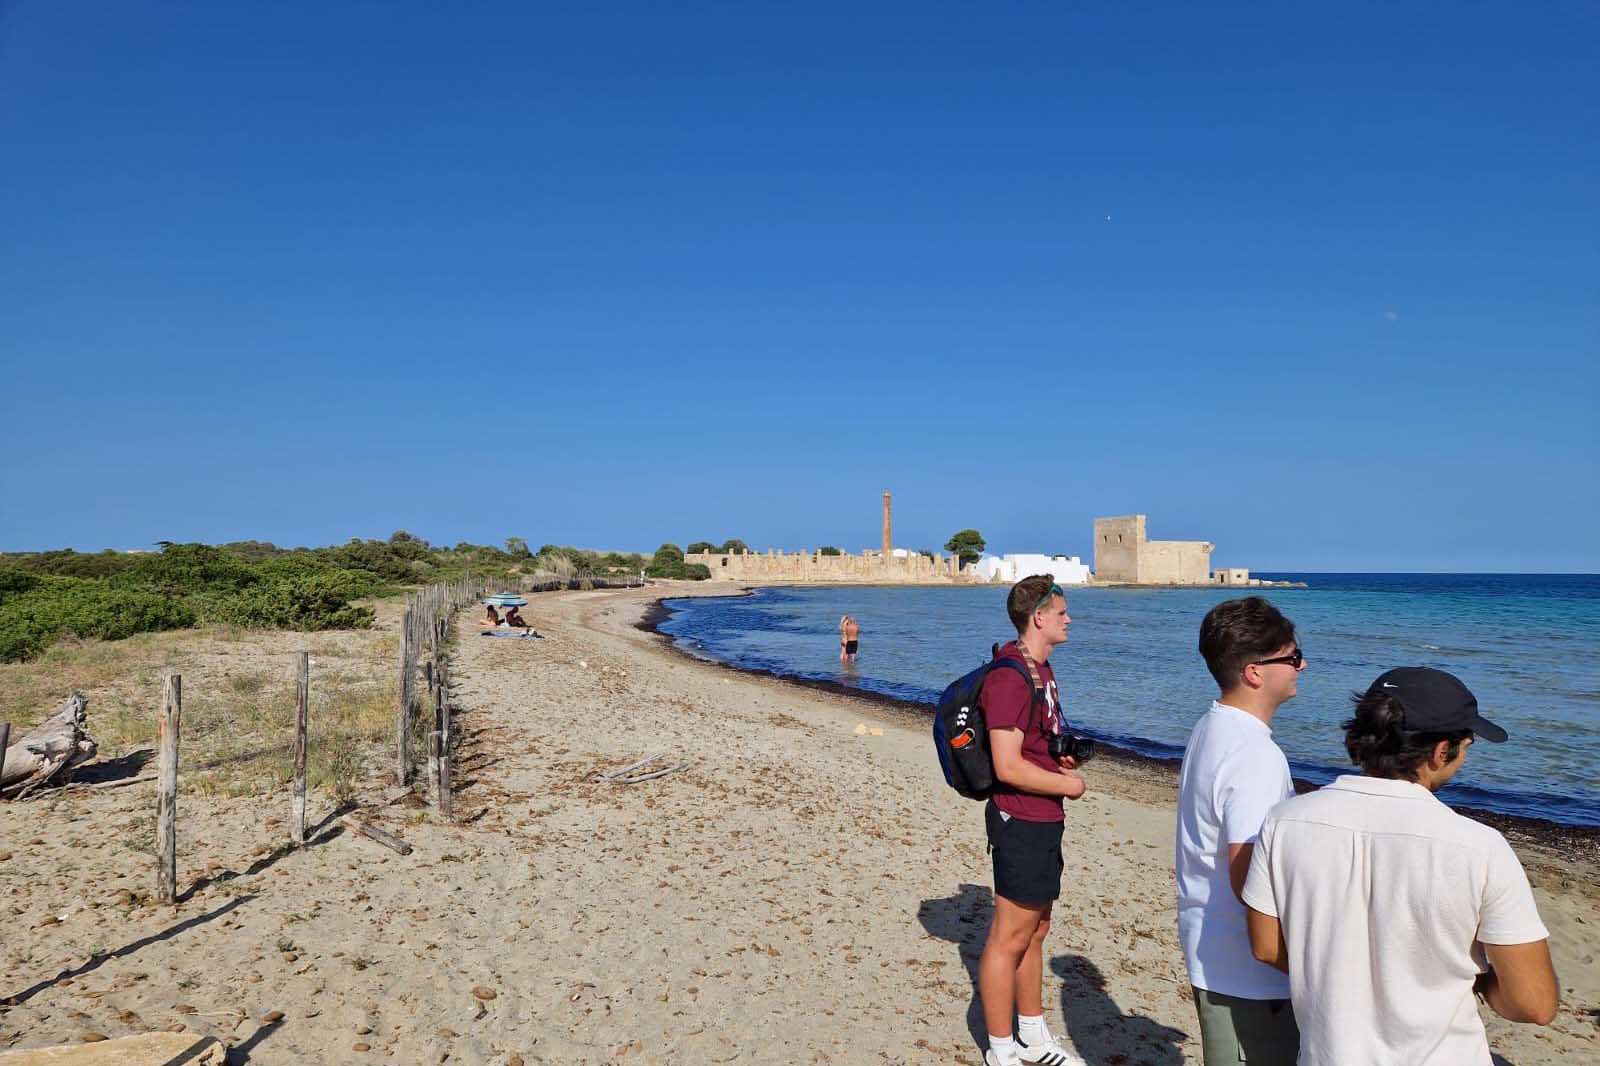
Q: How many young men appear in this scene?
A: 3